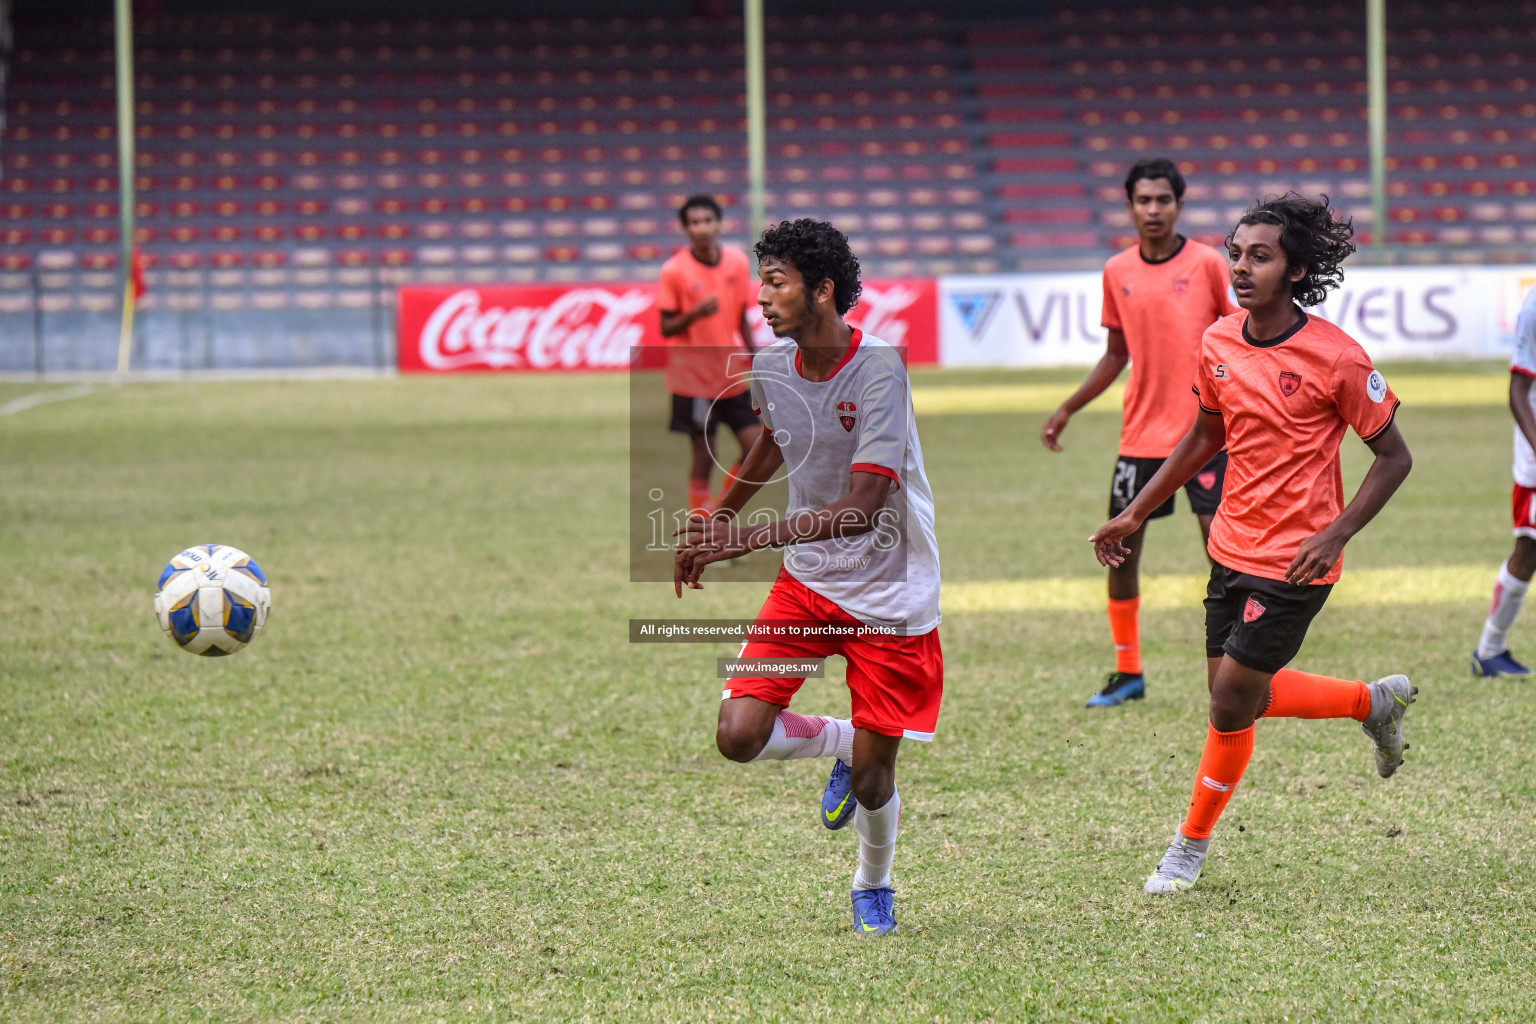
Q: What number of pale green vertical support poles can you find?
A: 3